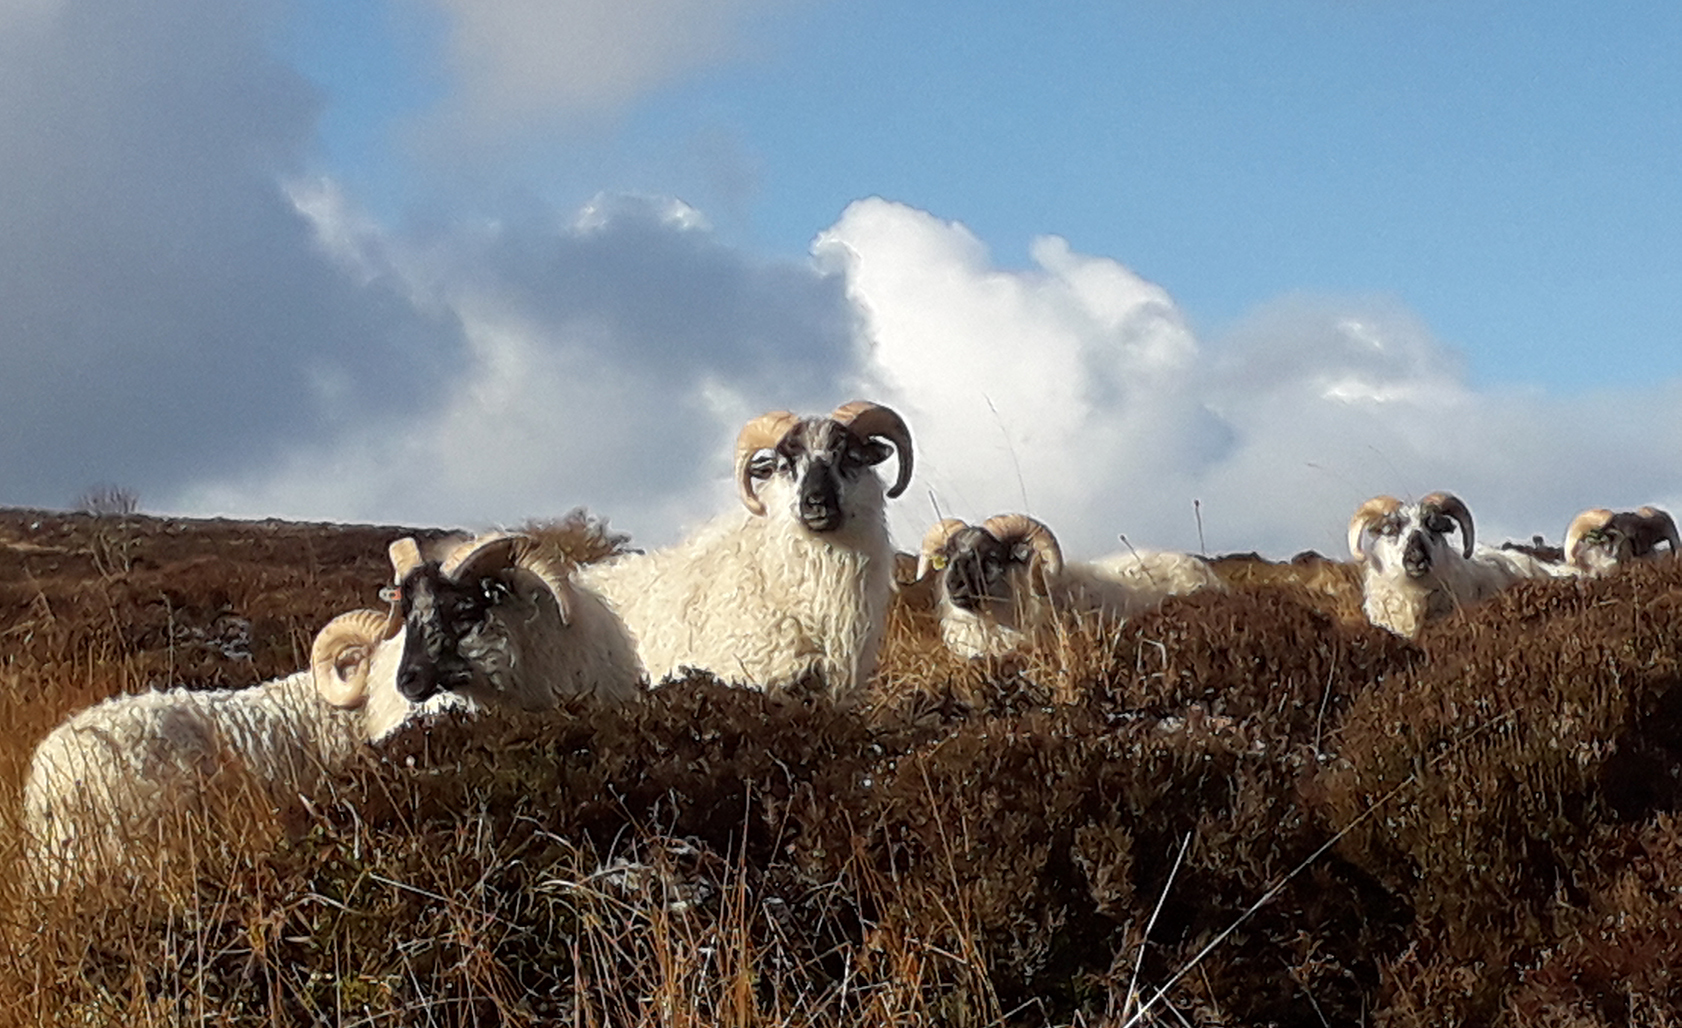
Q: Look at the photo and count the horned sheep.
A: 6